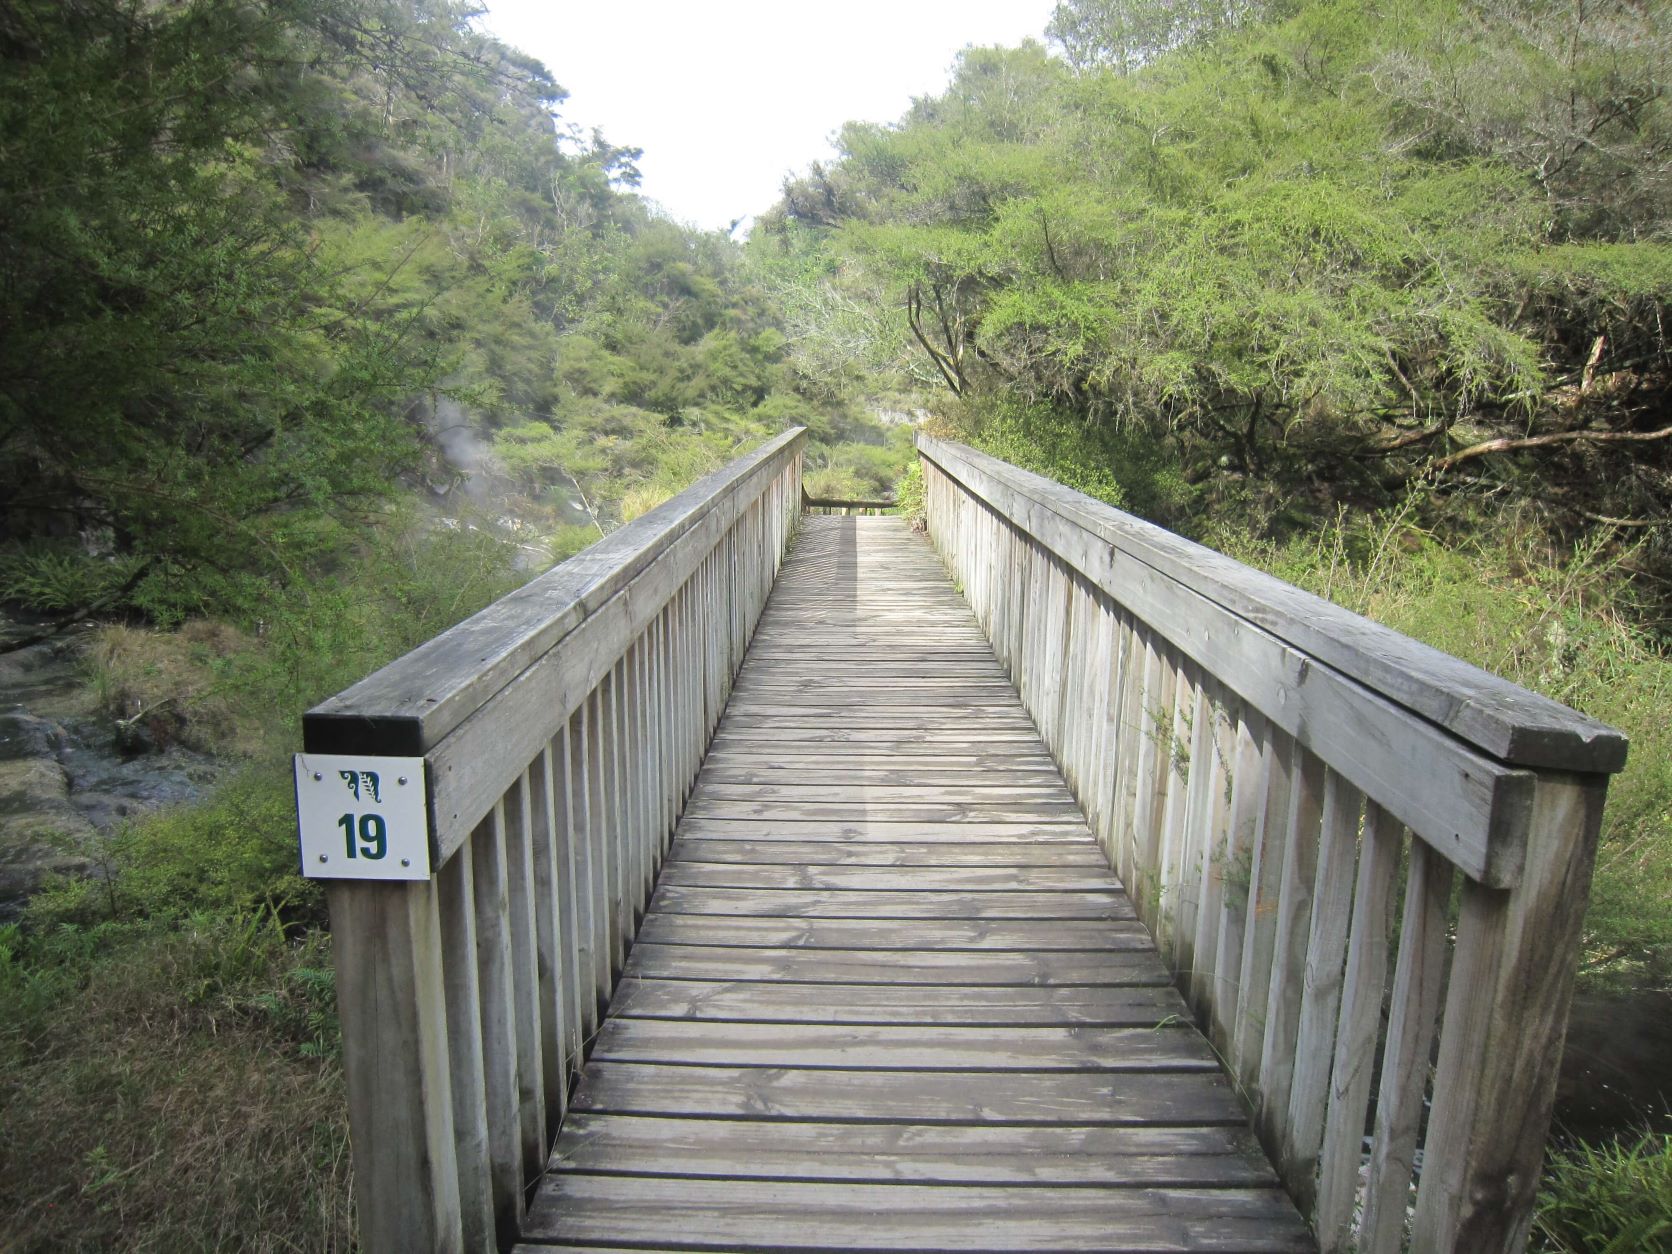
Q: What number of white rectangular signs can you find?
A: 1